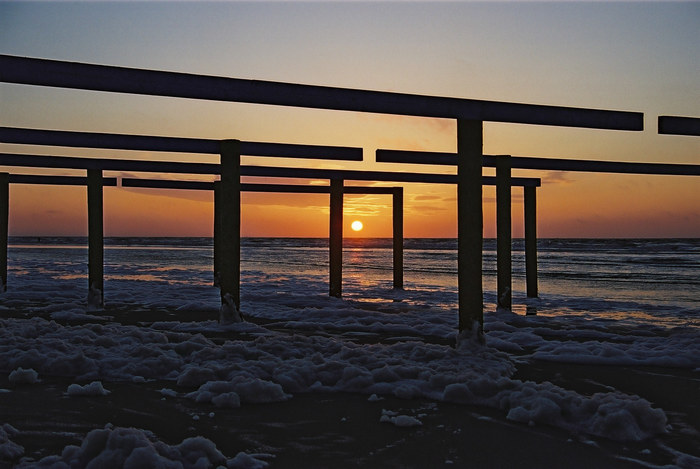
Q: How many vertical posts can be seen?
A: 9